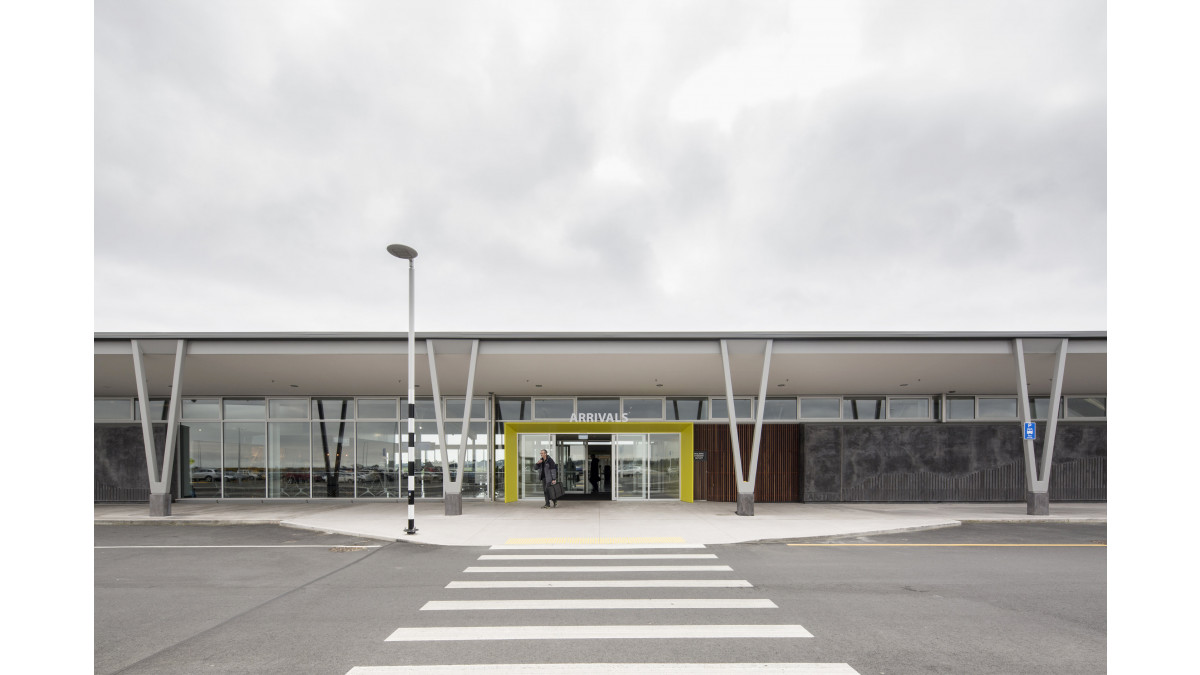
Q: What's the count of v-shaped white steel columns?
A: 4